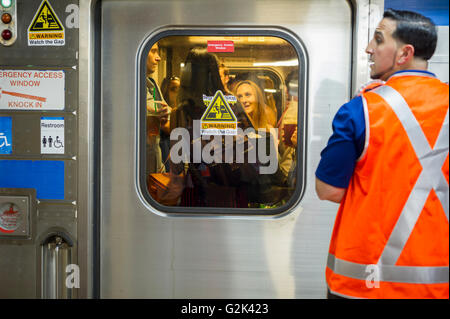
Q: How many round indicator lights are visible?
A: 3